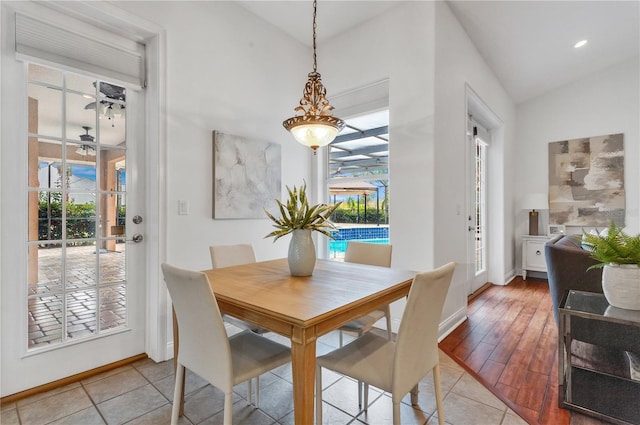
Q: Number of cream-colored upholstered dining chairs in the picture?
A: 4